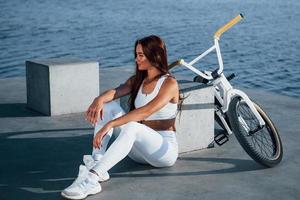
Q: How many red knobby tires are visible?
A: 0